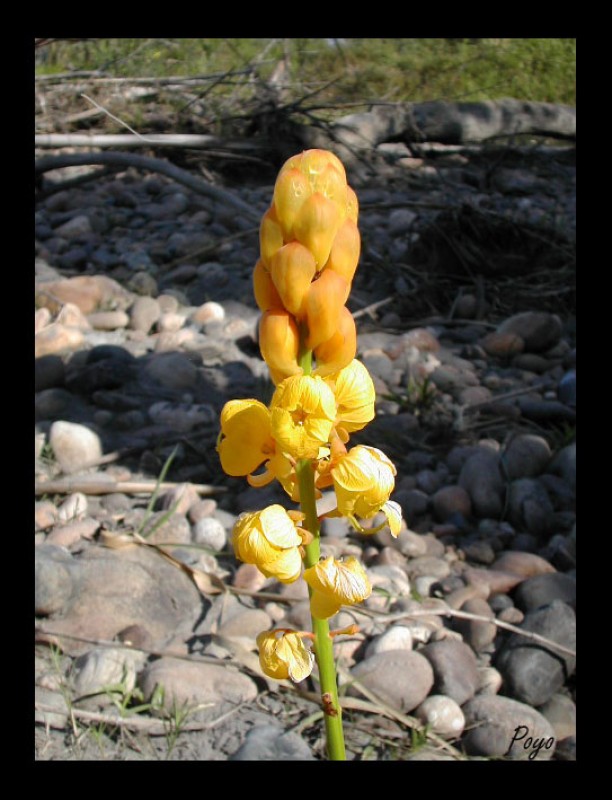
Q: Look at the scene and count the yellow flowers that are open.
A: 7